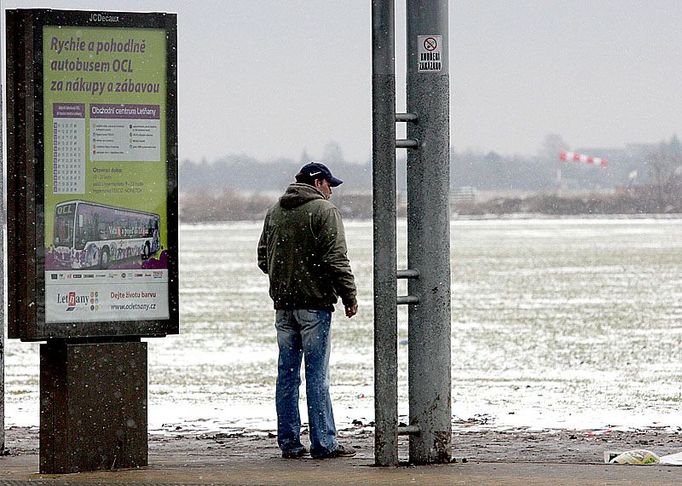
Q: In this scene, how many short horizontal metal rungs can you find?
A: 5